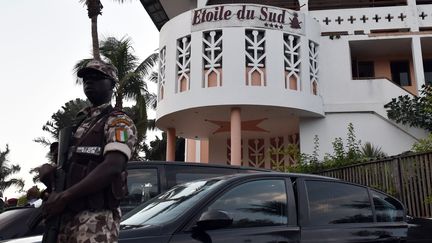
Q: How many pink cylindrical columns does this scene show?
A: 2